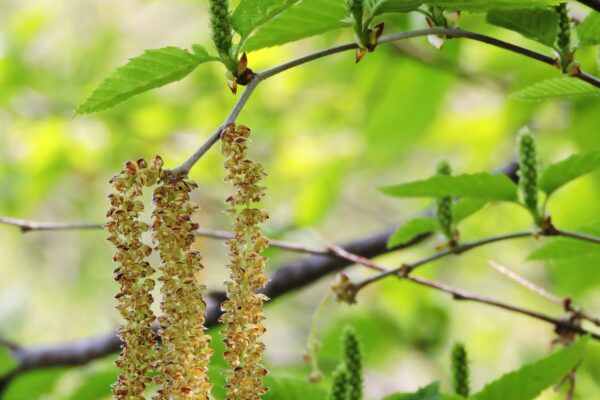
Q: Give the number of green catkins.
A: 8